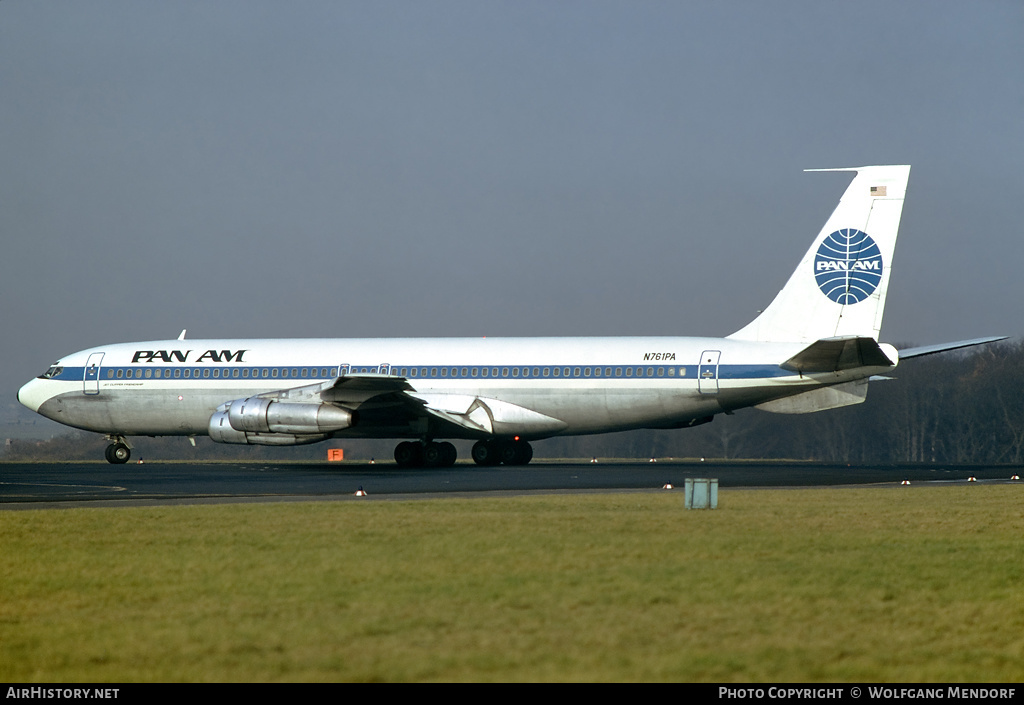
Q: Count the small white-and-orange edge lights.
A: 10